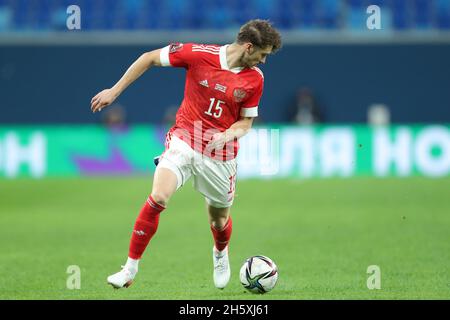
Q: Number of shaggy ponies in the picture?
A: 0